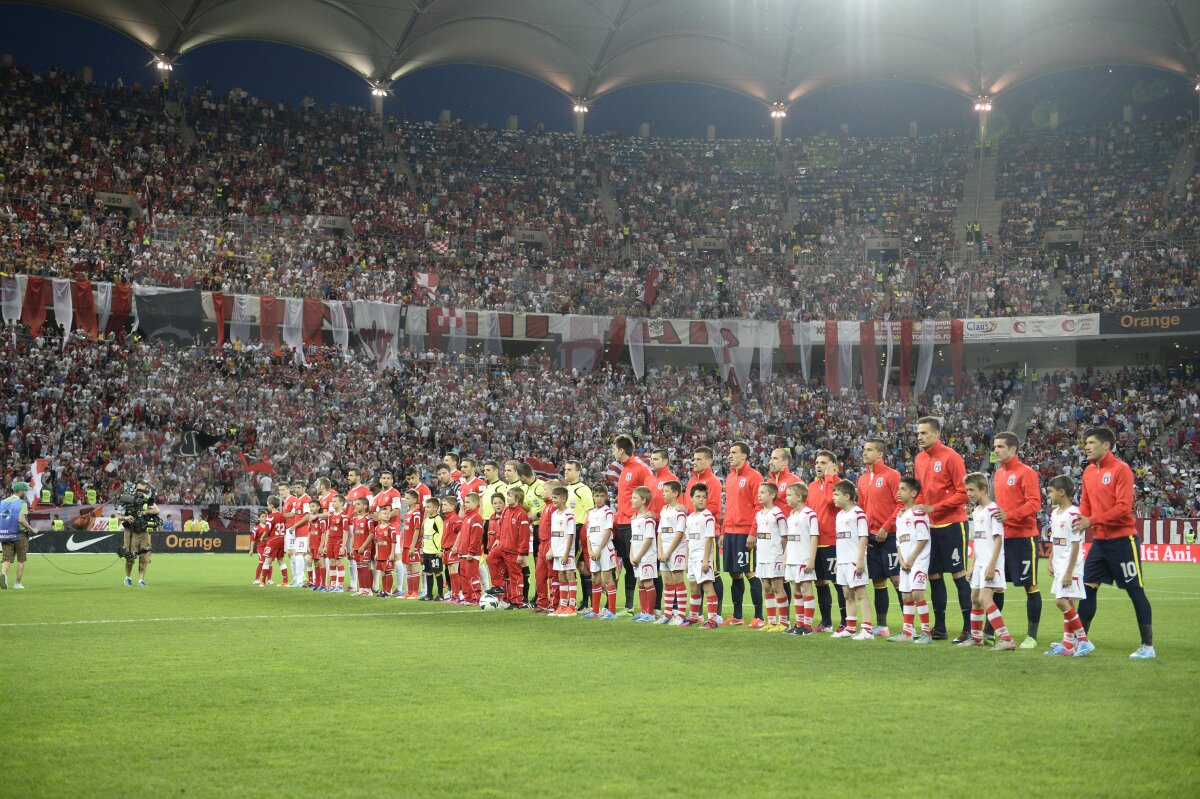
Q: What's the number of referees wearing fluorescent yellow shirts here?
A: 4